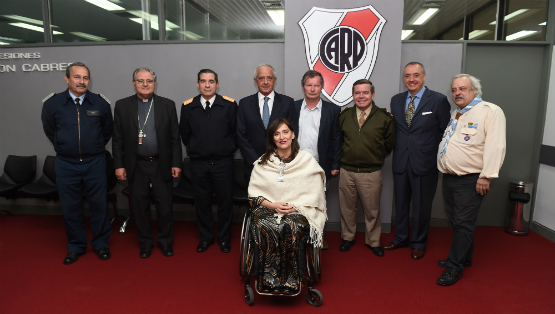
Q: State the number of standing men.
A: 8